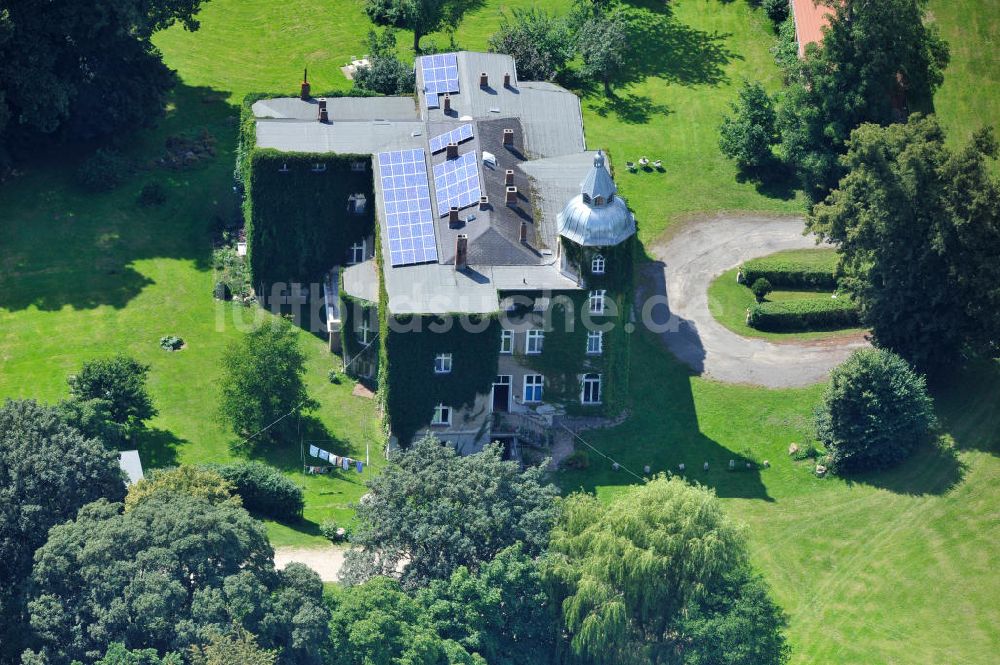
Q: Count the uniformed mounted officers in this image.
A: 0